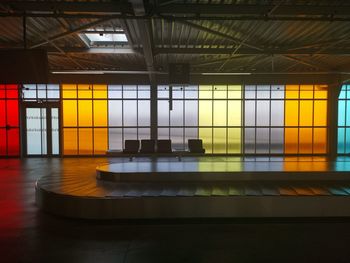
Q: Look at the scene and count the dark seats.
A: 4